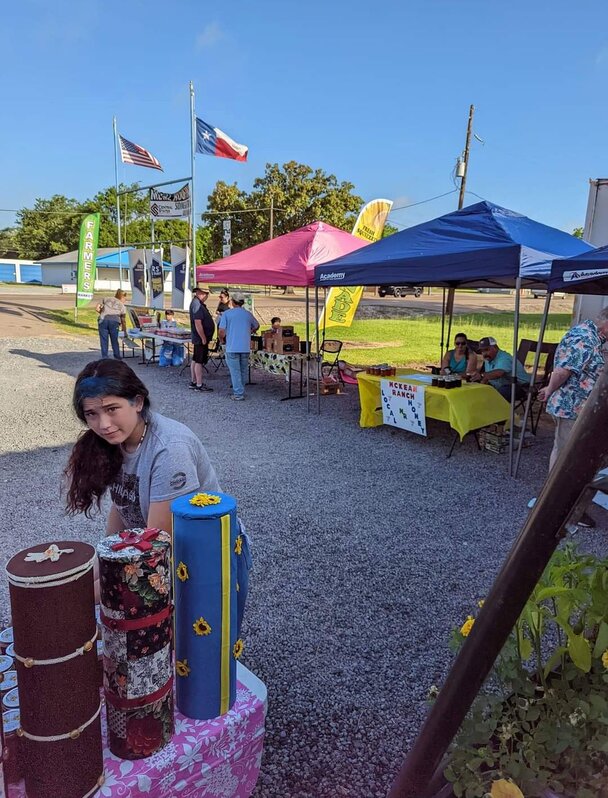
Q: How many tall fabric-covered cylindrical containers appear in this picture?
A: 3